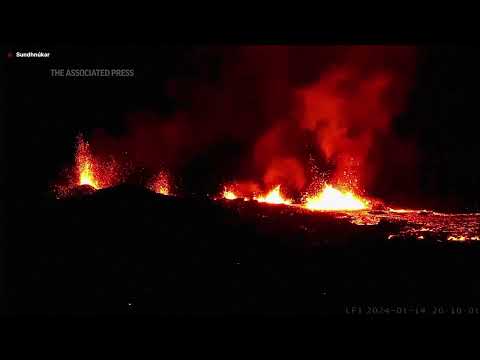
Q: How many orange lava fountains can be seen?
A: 5